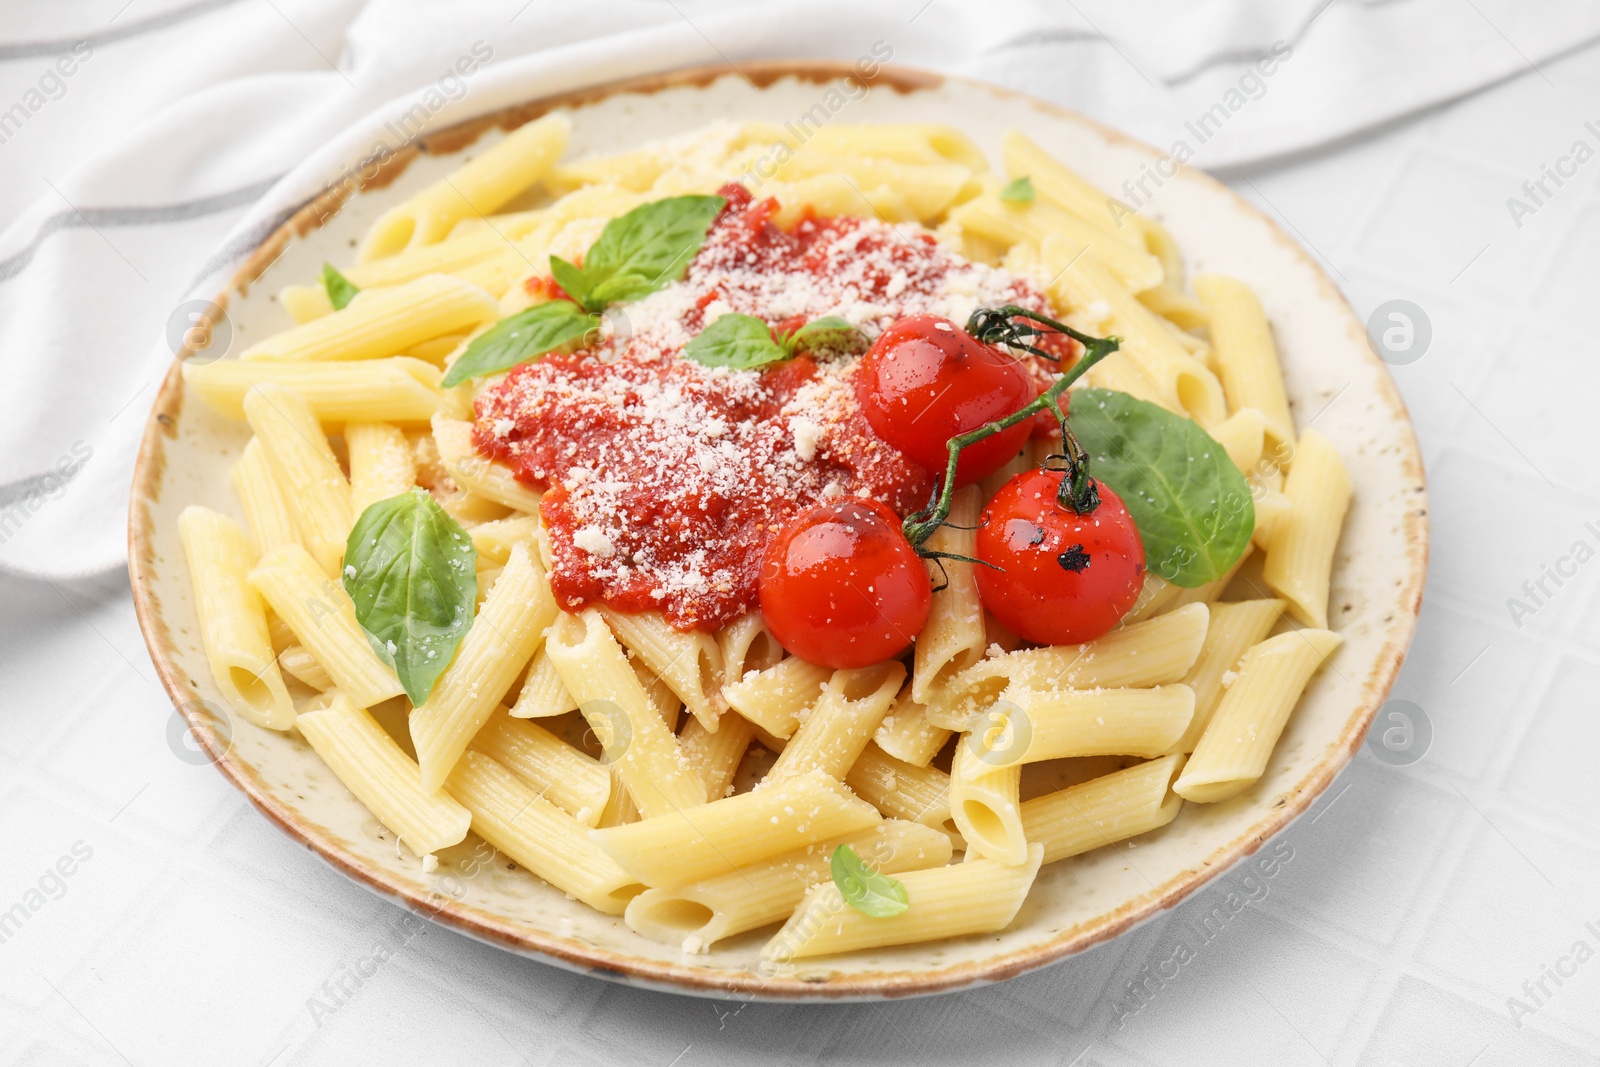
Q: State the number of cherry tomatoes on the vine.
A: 3